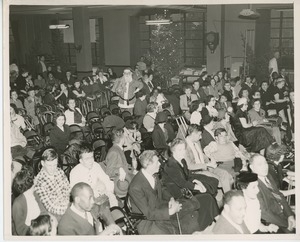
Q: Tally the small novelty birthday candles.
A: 0